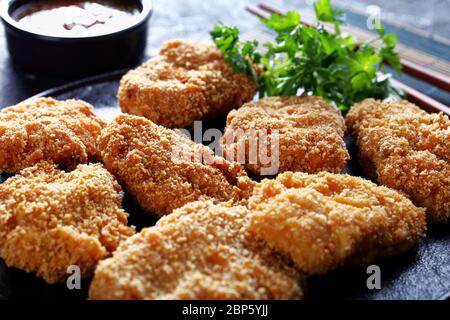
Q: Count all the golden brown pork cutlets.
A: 8